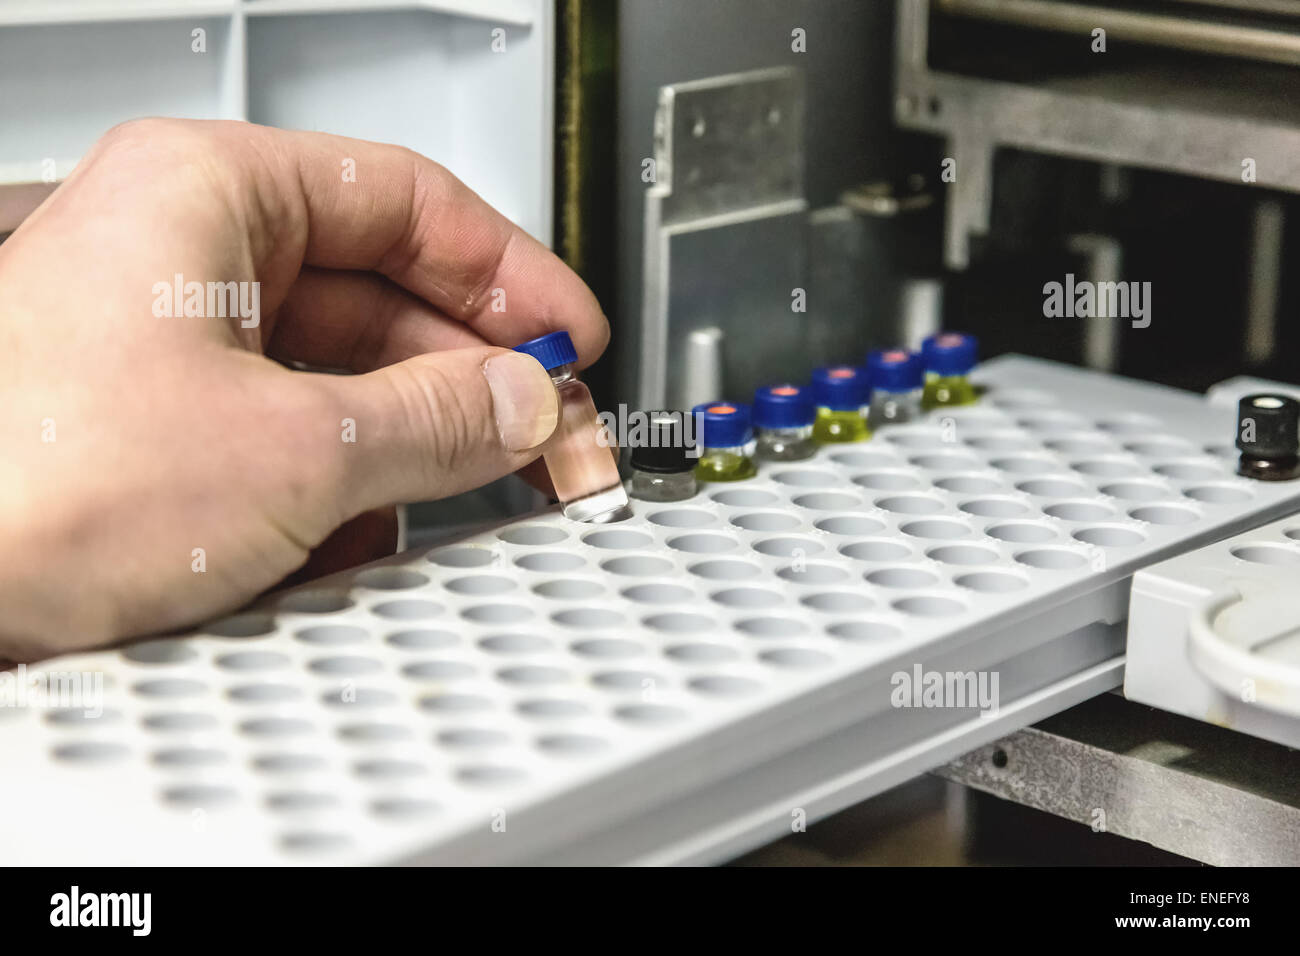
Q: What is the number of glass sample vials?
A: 8